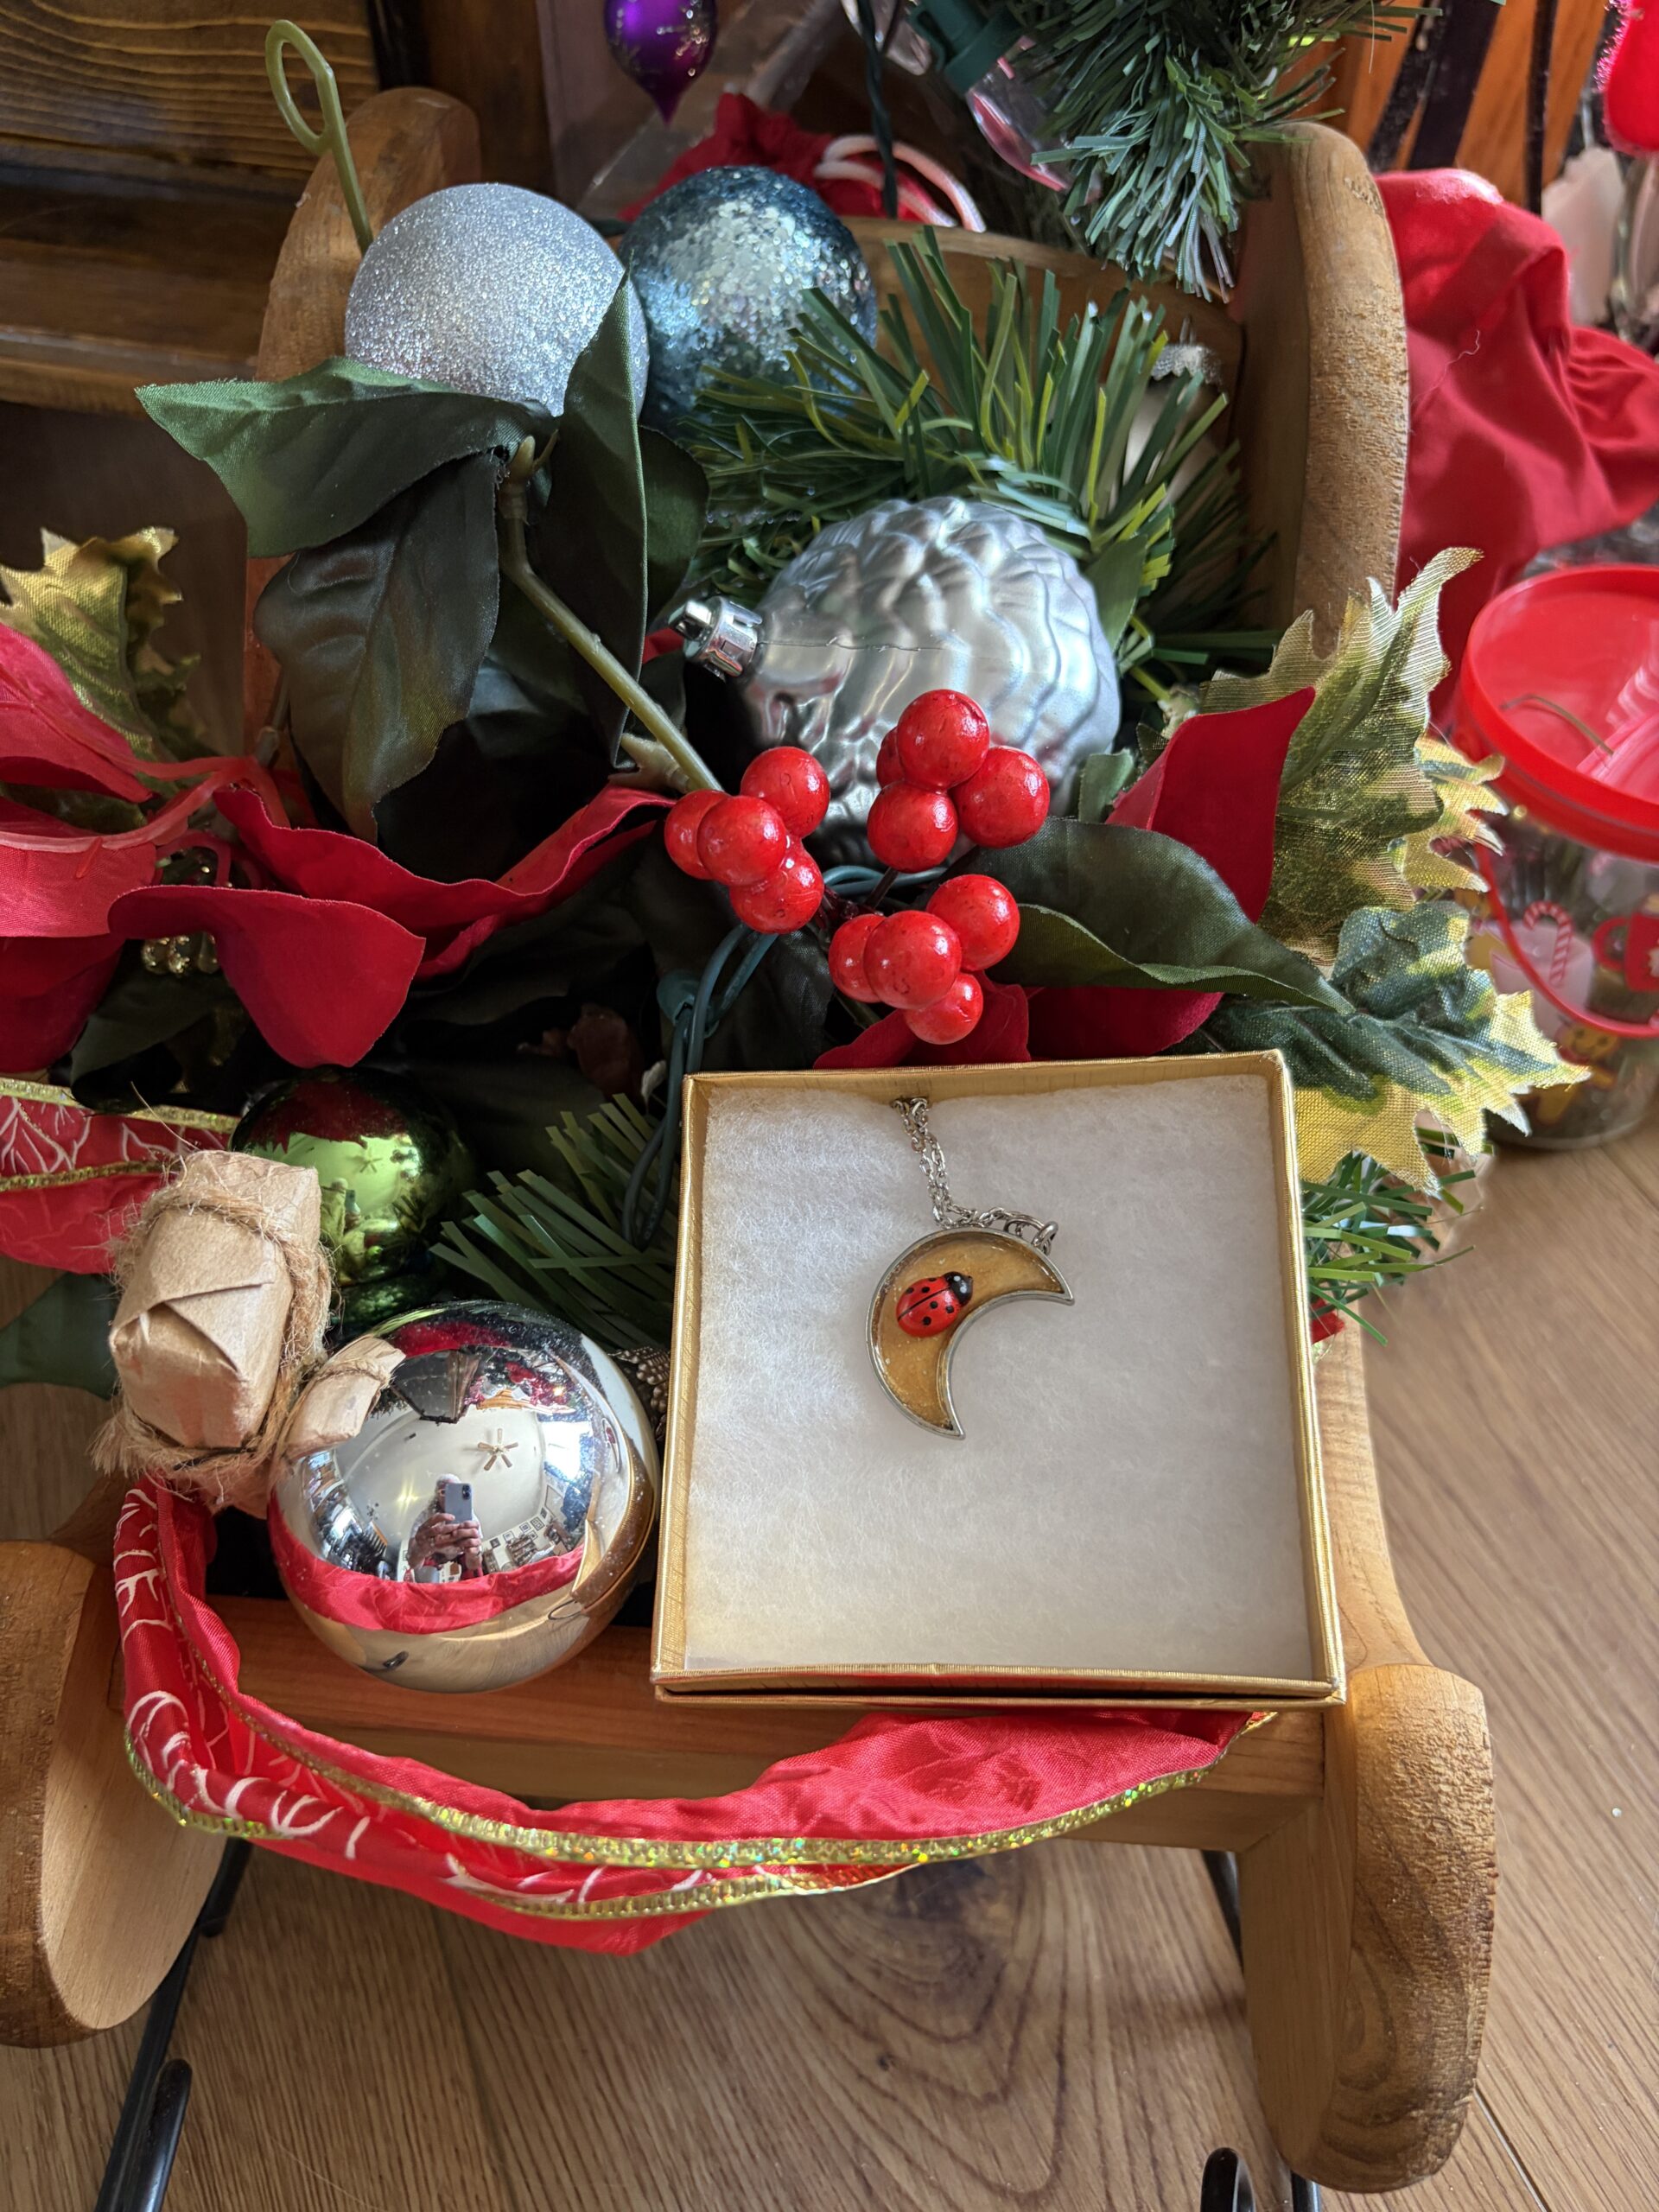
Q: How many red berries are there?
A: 12